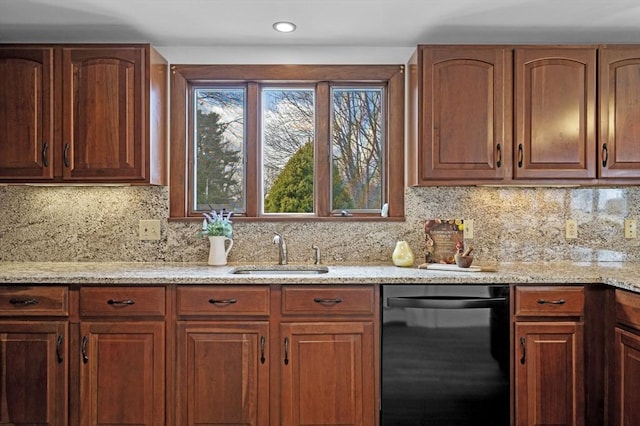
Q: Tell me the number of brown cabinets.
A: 11